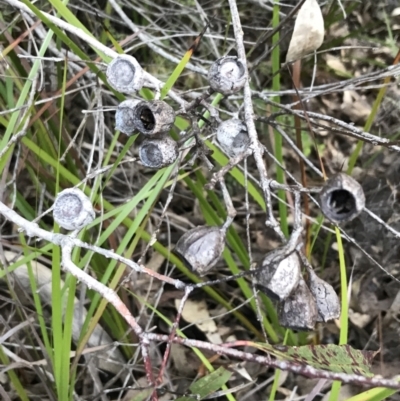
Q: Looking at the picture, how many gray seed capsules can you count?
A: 12